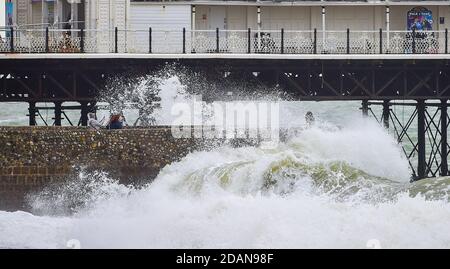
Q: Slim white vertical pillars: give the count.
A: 4